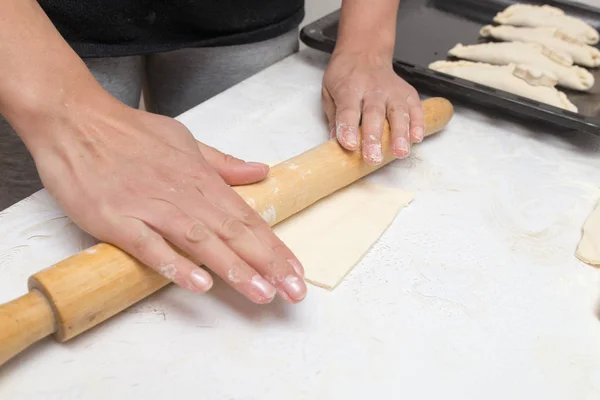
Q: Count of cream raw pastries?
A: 4